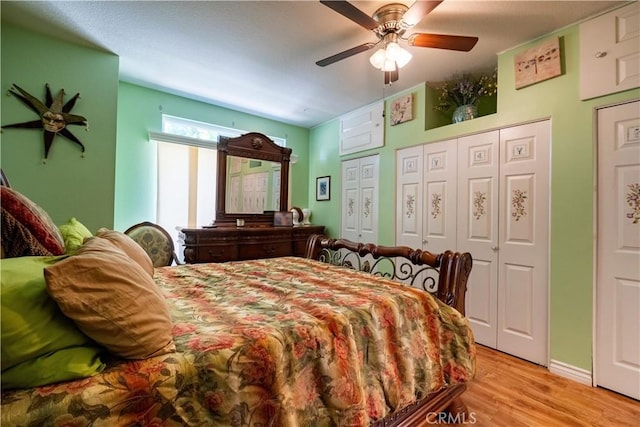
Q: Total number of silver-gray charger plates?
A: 0